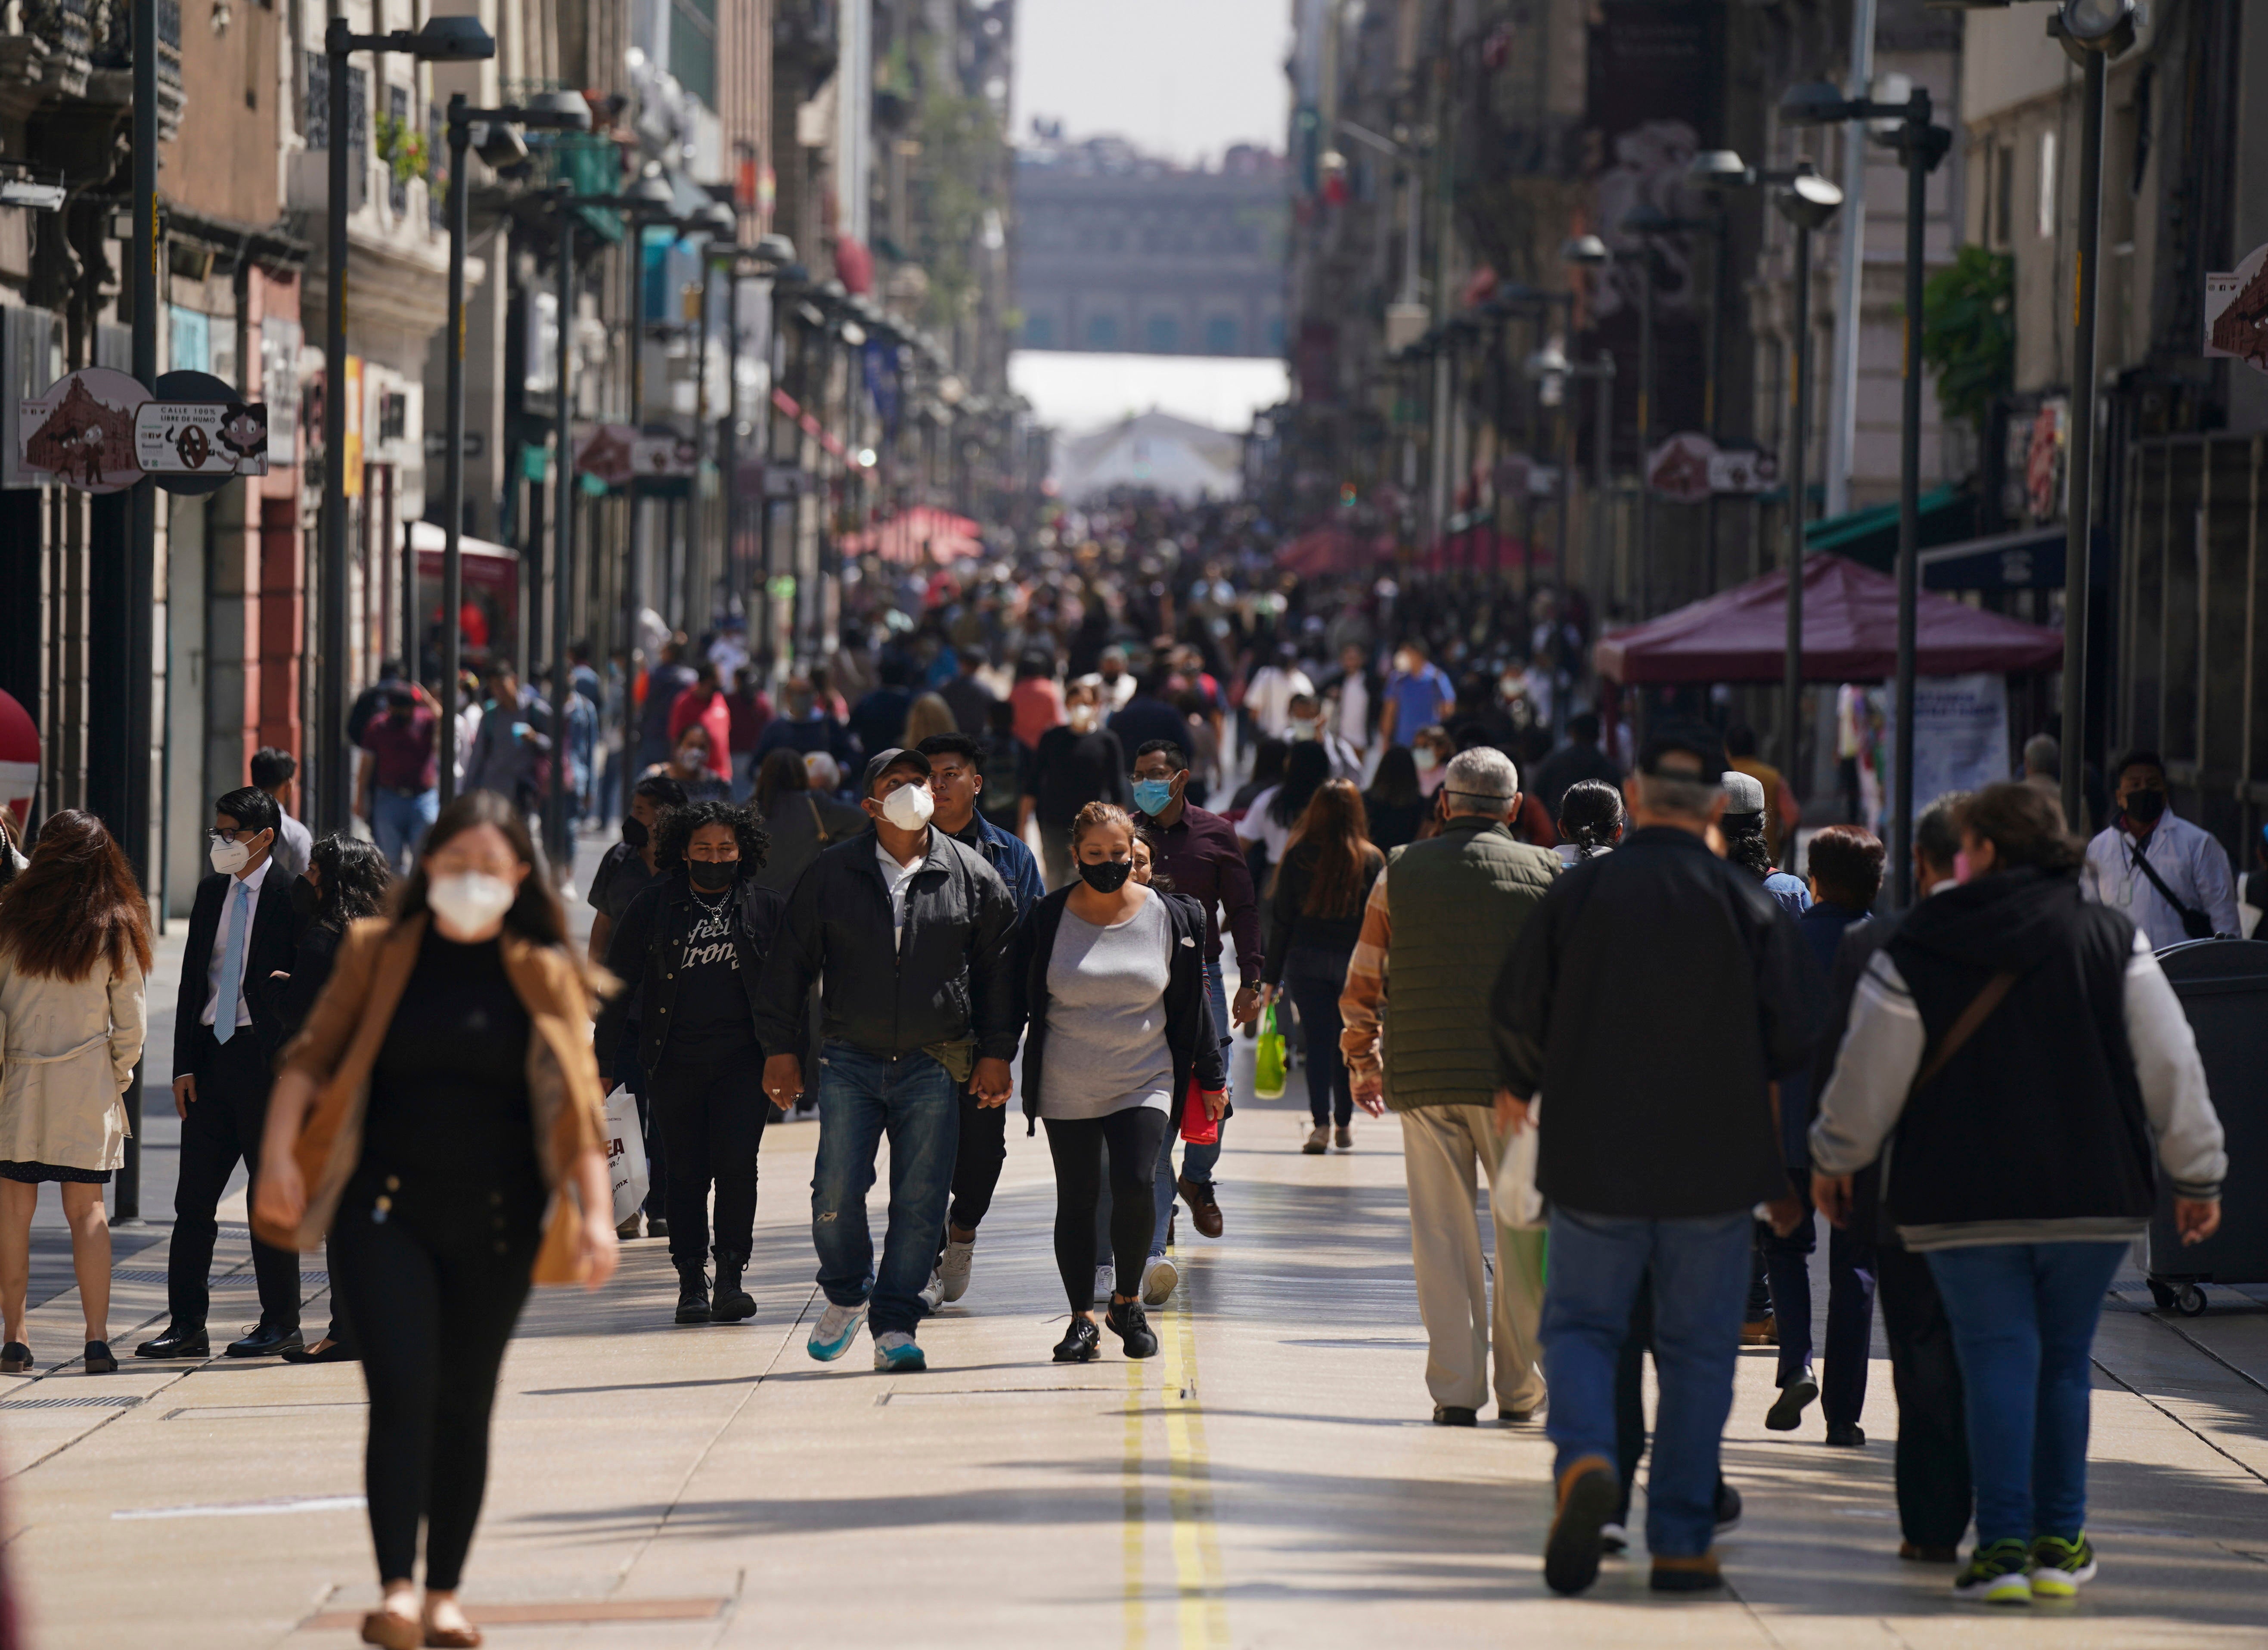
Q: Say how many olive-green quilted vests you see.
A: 1